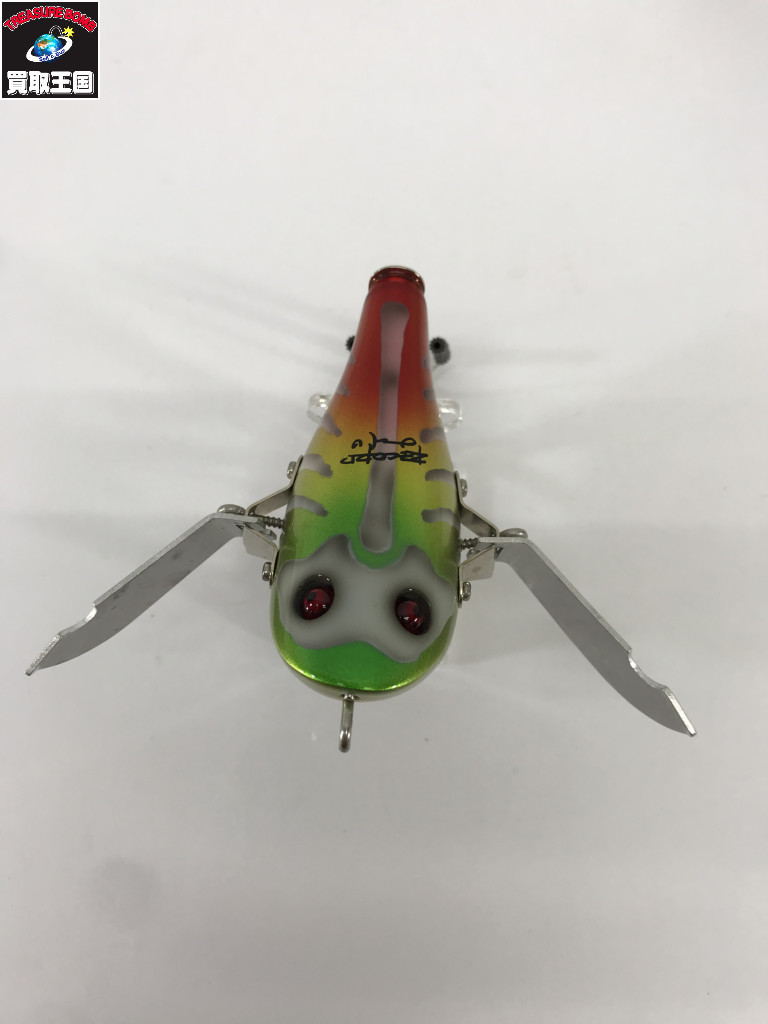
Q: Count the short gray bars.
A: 10